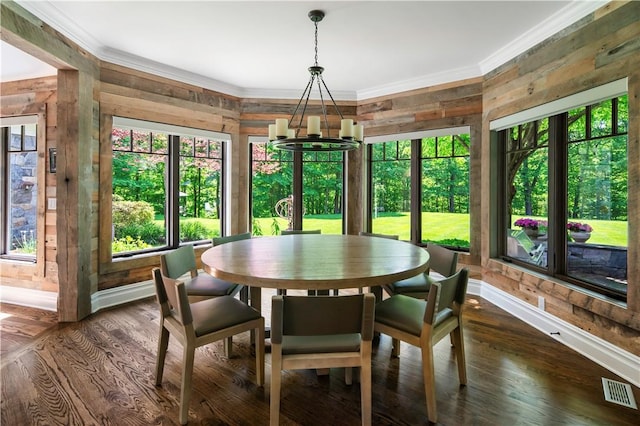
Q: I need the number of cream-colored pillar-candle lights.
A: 8